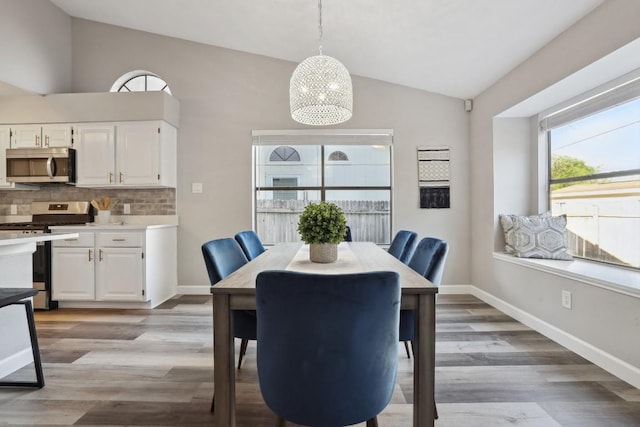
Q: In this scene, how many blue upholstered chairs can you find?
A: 6